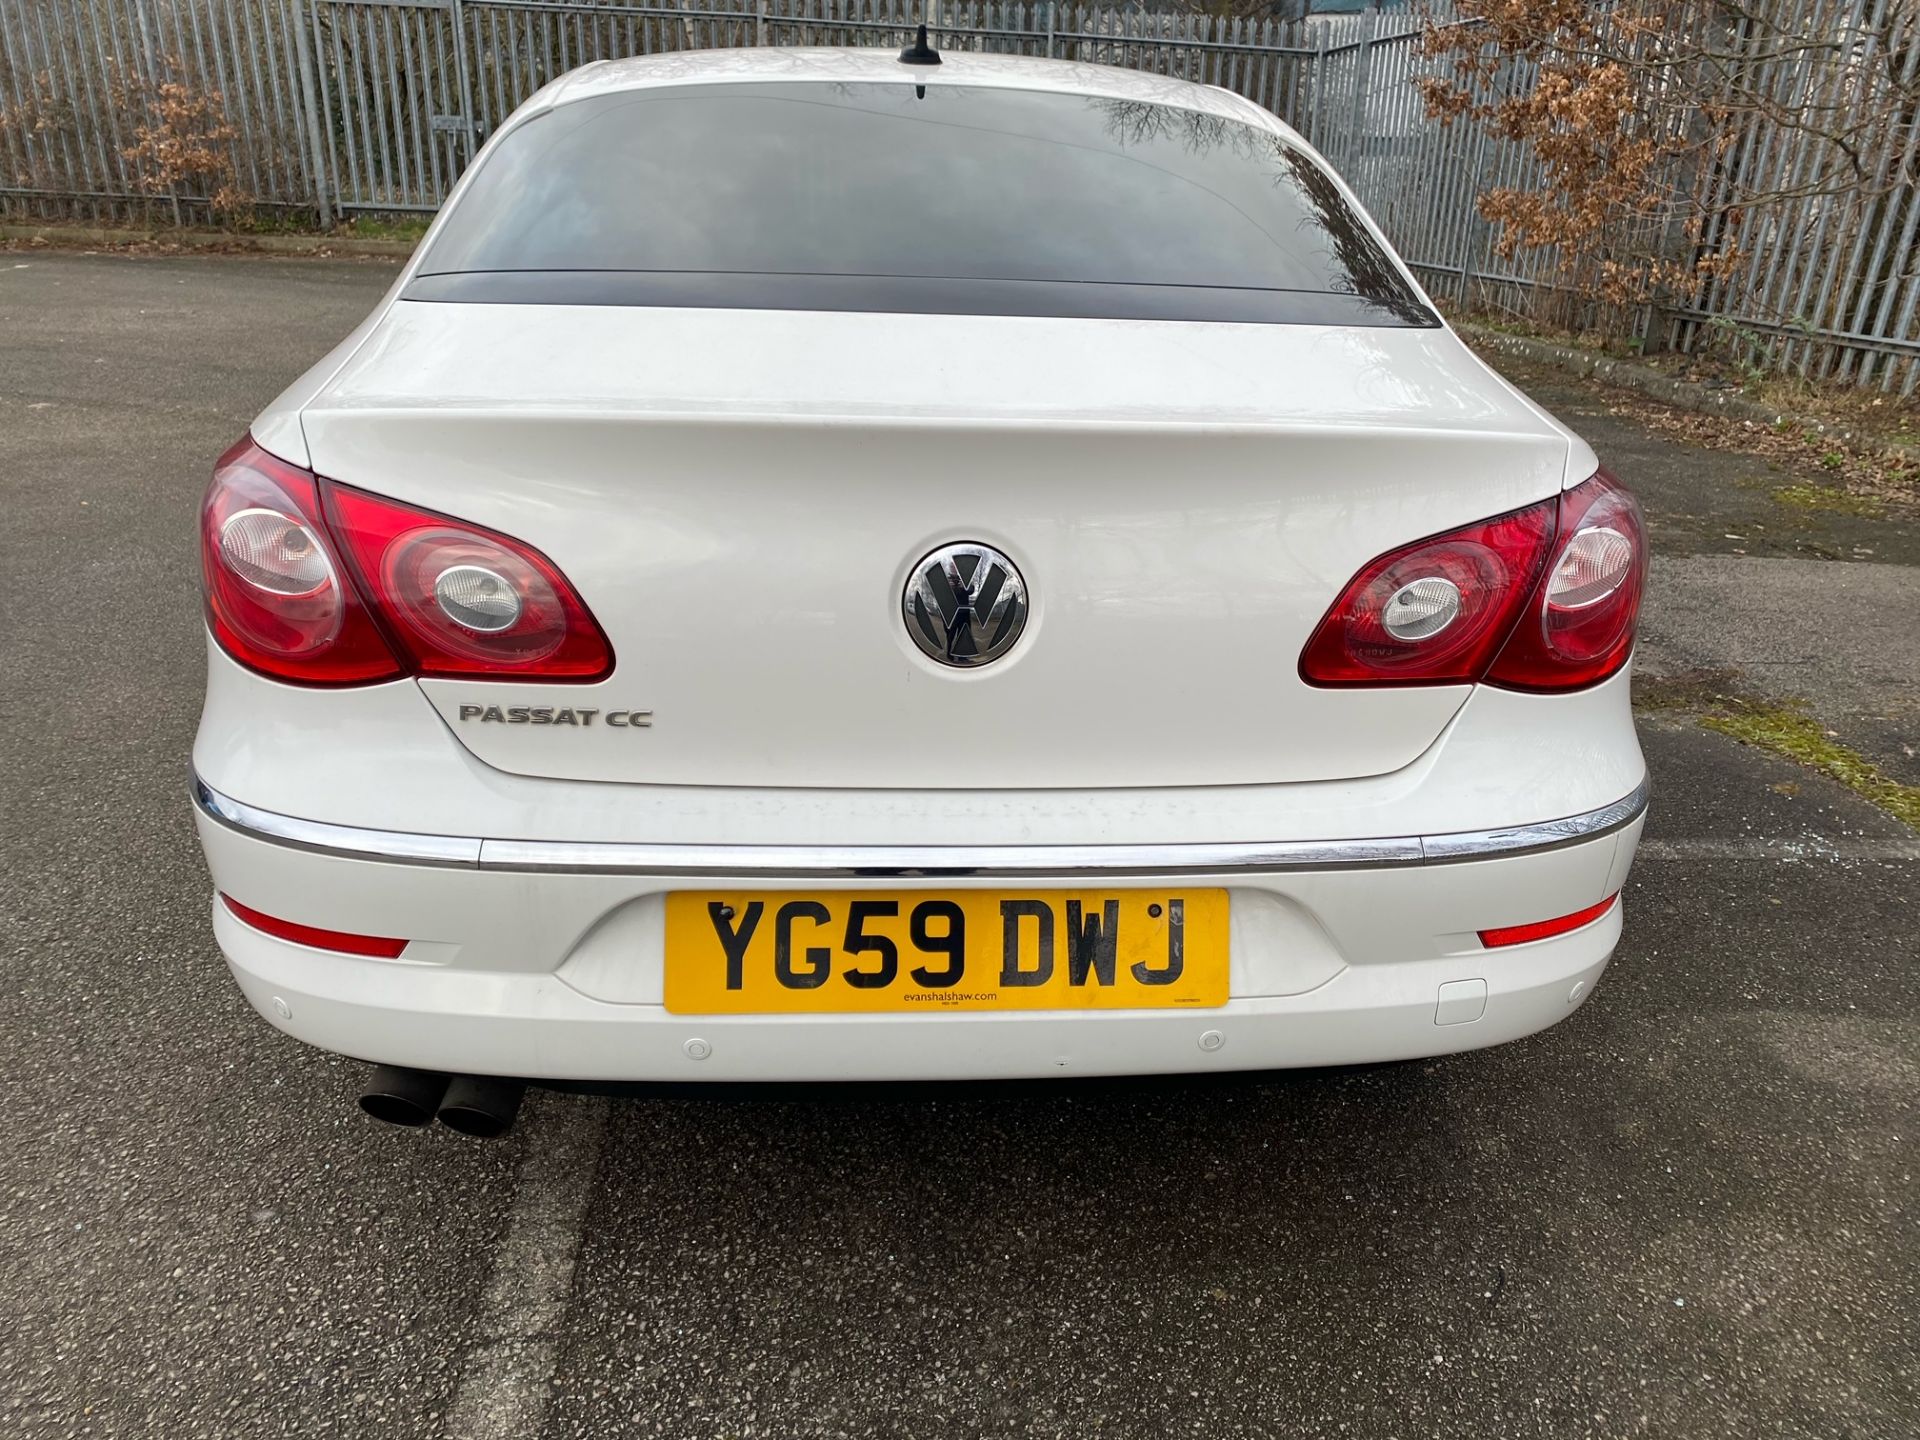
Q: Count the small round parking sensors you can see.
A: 4